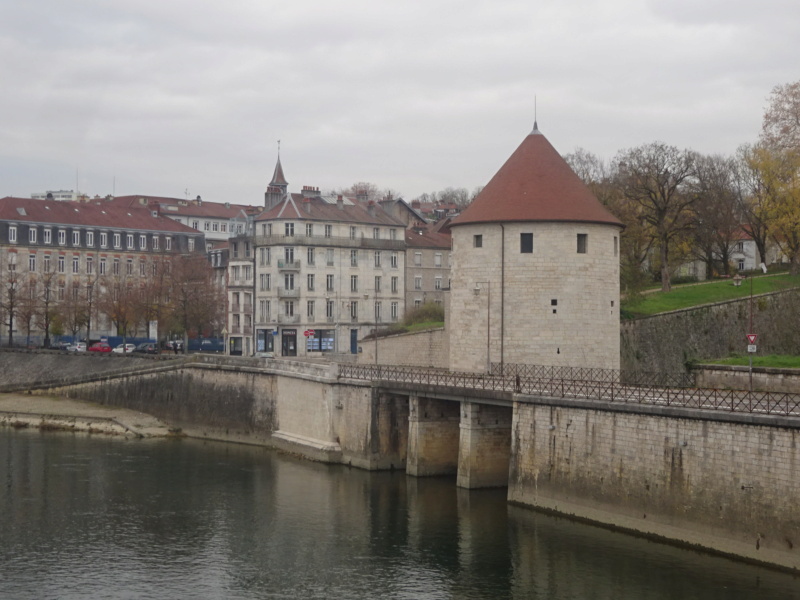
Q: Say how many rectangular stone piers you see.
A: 2